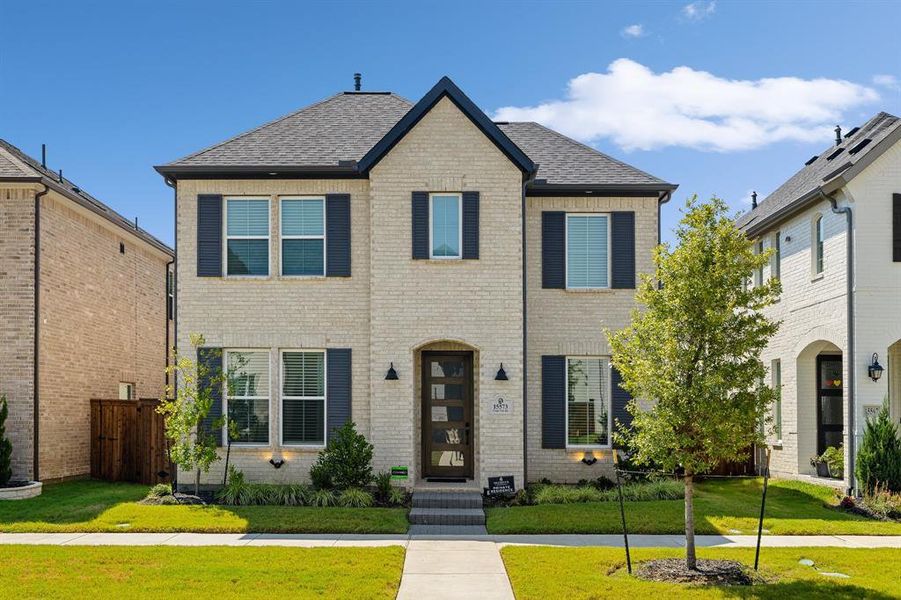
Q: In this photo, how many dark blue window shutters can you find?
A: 10